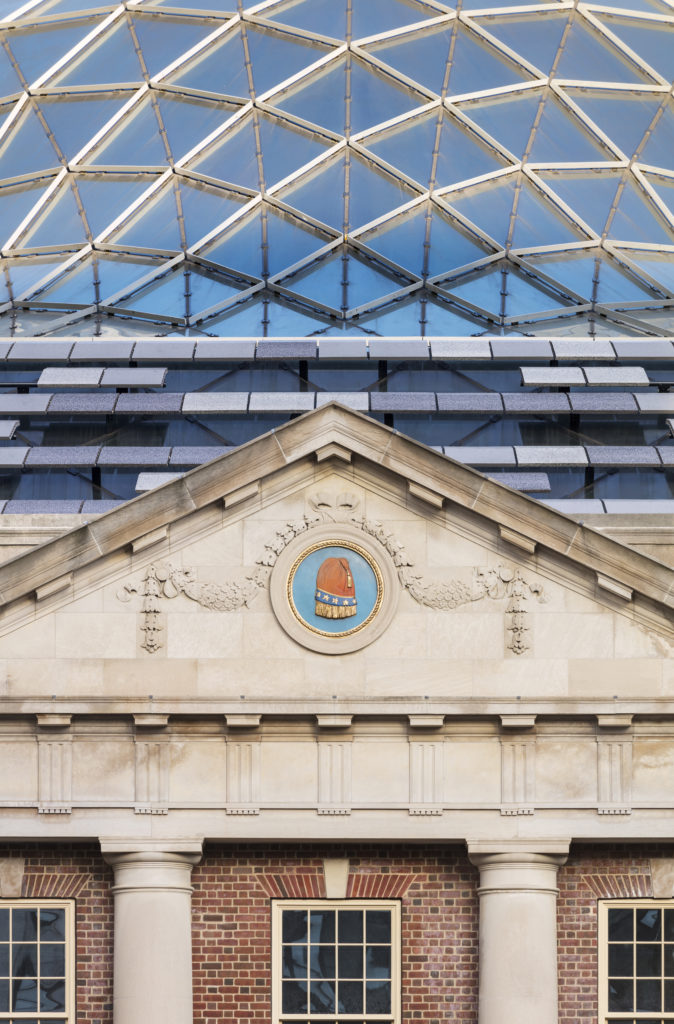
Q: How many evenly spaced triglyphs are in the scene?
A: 7